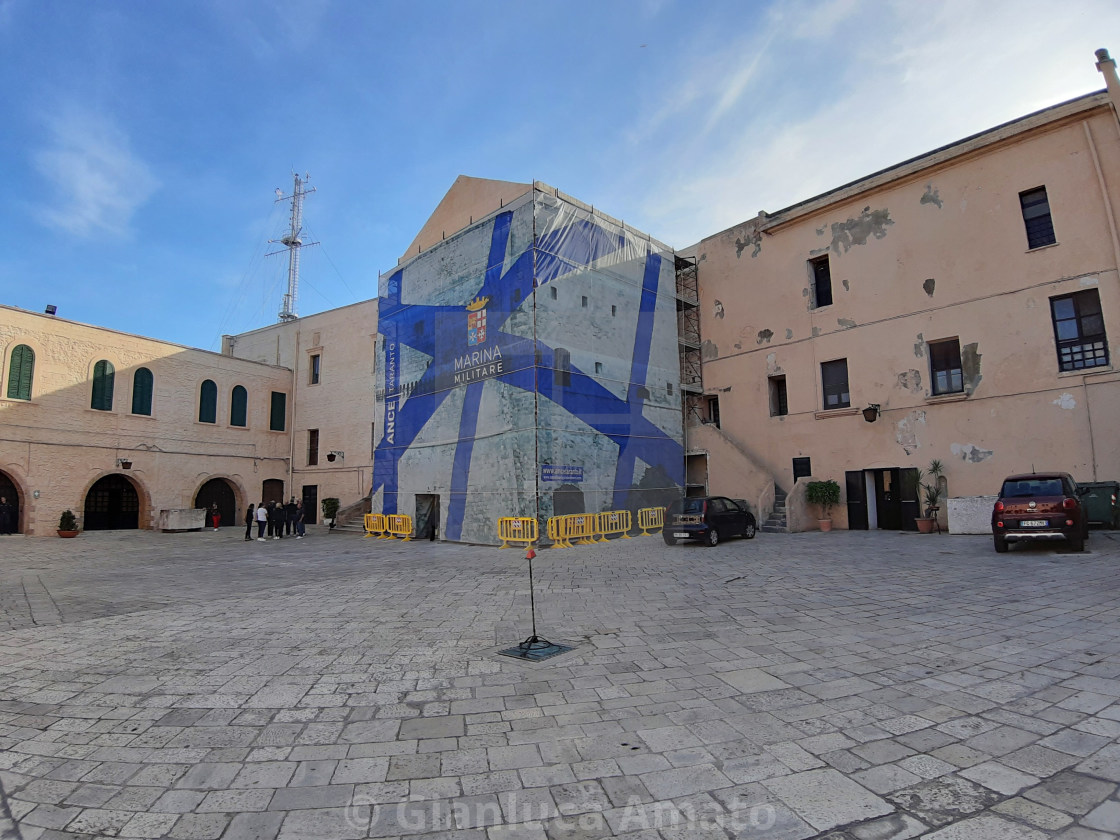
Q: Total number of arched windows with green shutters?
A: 5